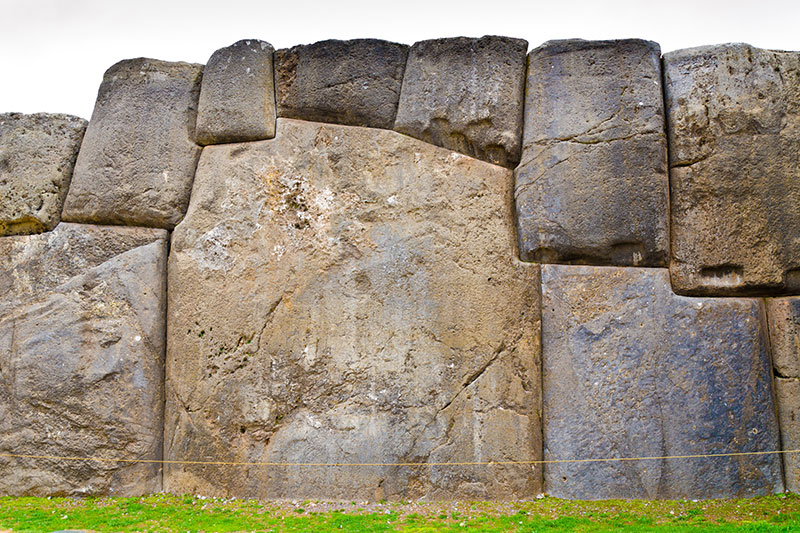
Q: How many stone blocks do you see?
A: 12